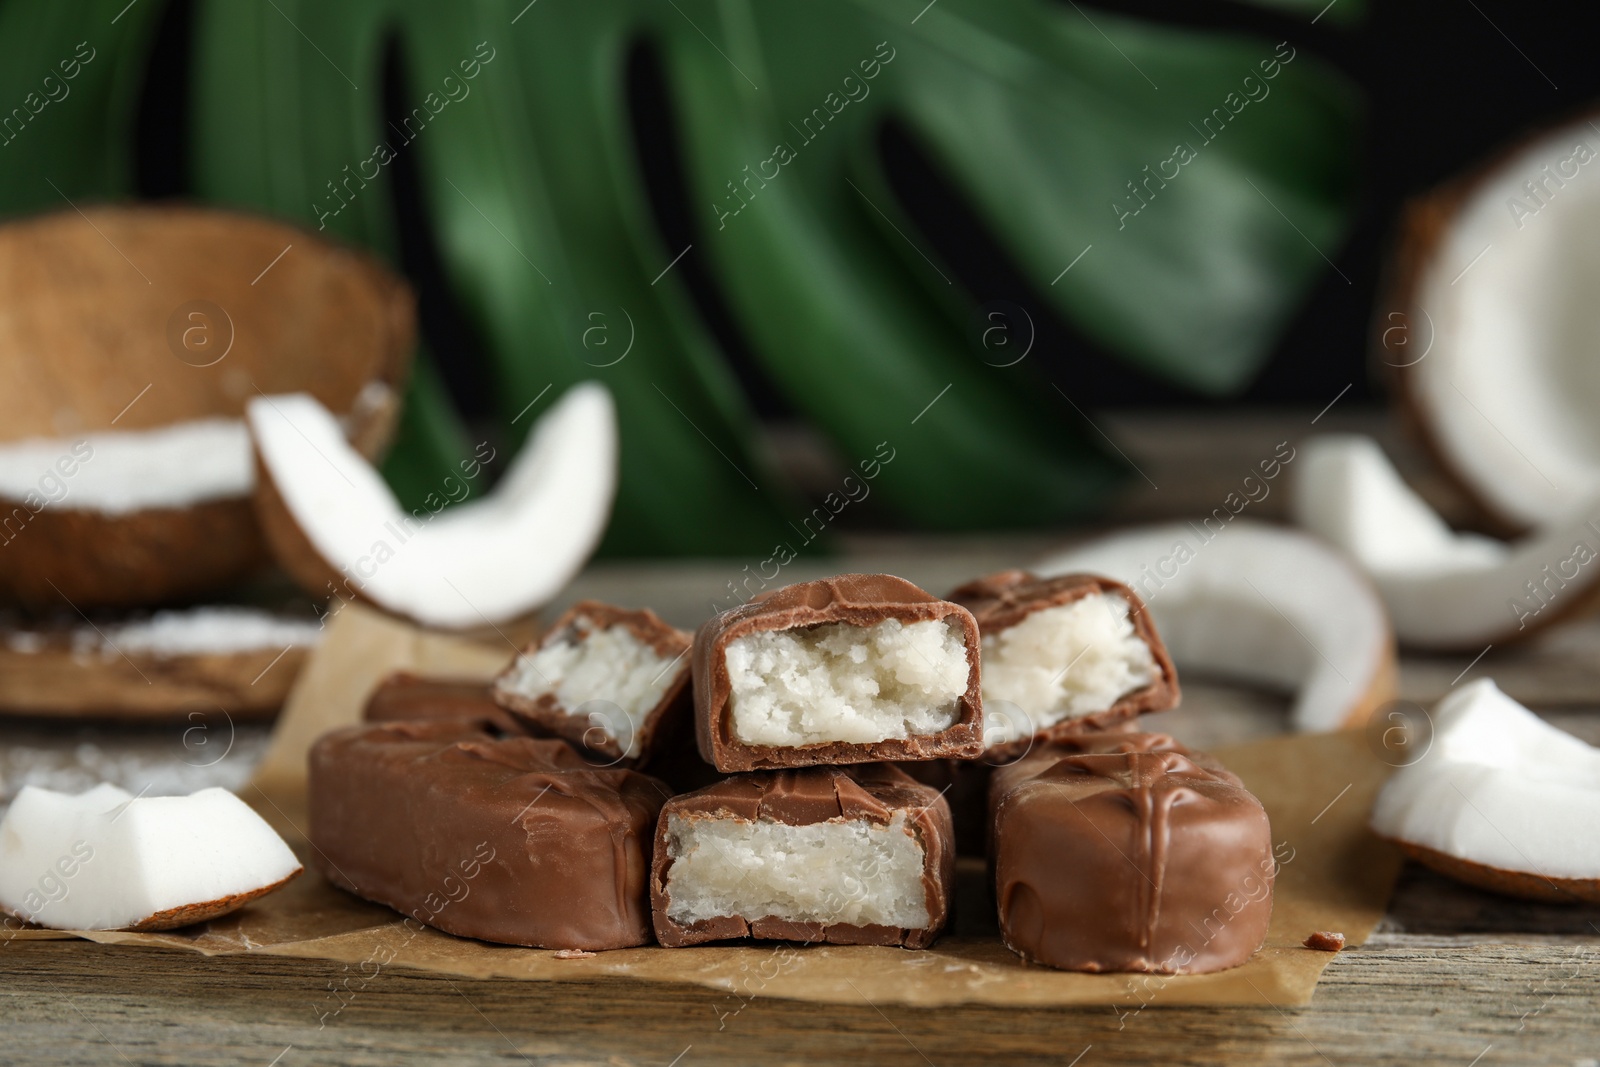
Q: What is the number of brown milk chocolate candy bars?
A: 7